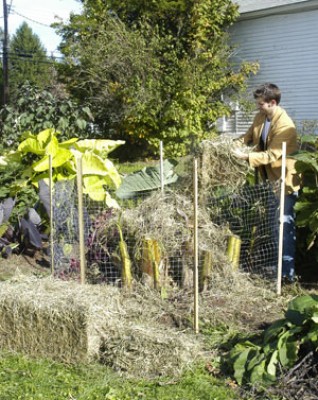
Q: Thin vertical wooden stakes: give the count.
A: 5